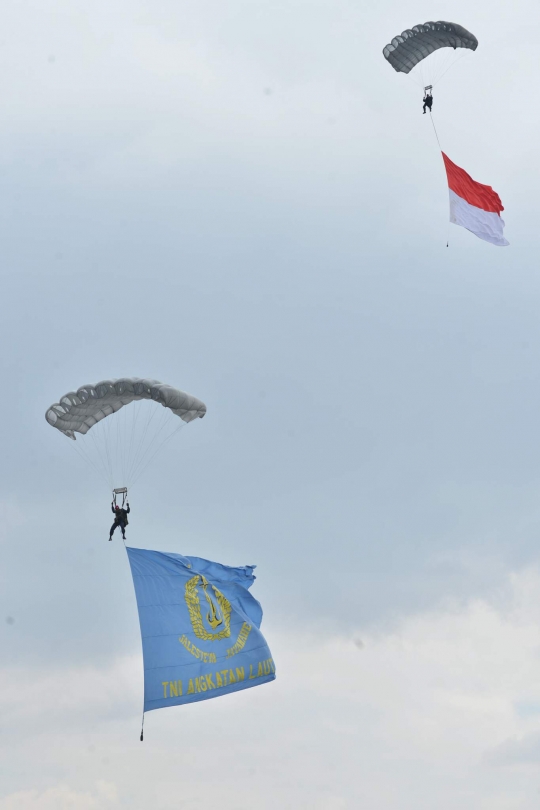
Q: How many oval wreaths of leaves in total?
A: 1